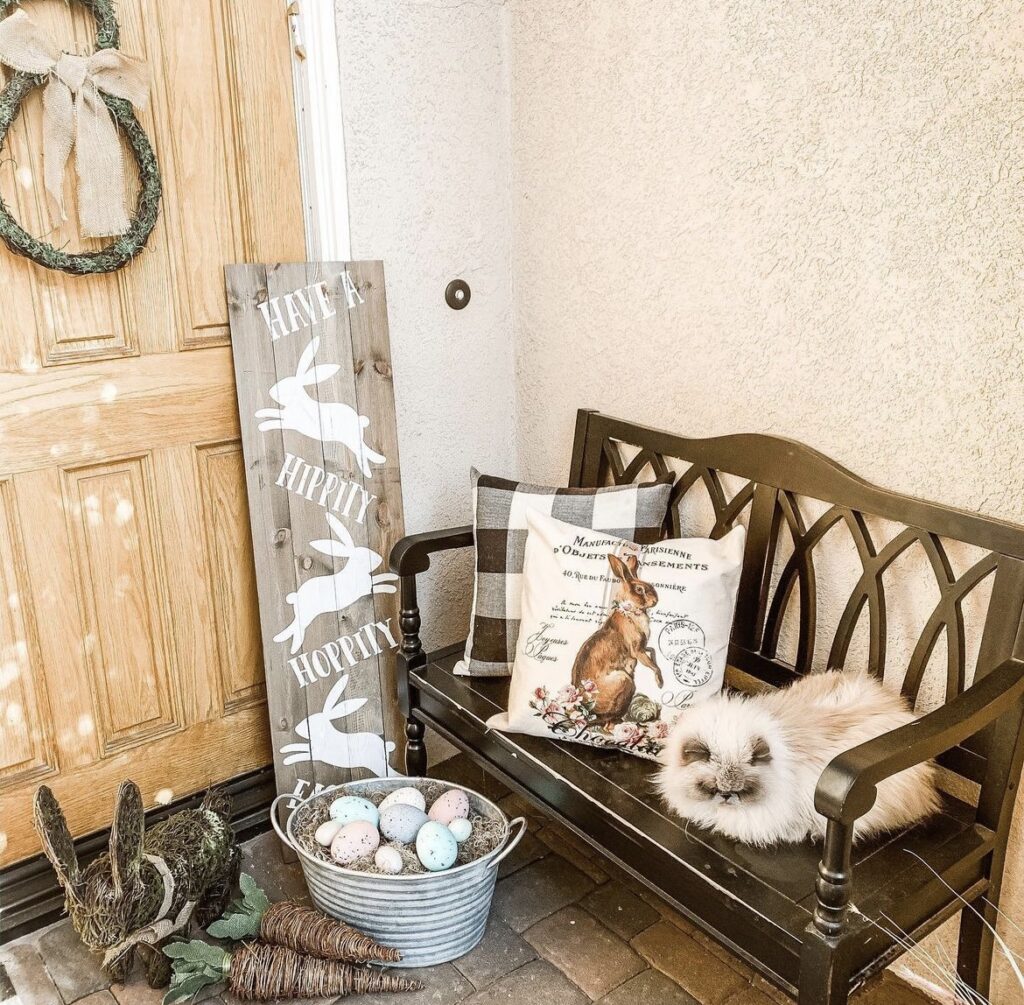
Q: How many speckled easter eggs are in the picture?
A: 6